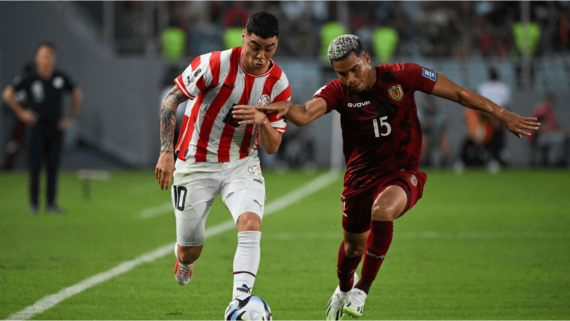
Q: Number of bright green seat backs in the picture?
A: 5